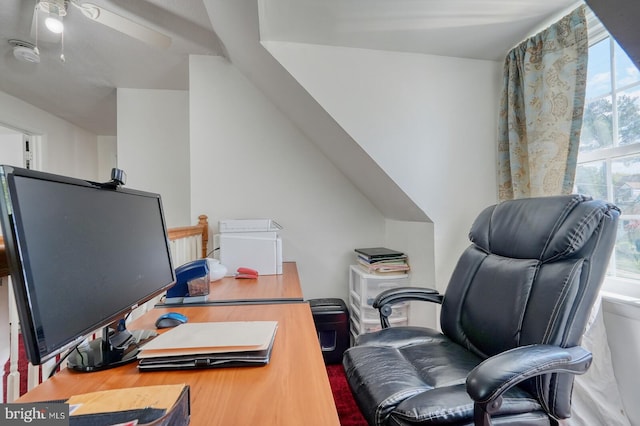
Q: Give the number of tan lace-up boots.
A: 0